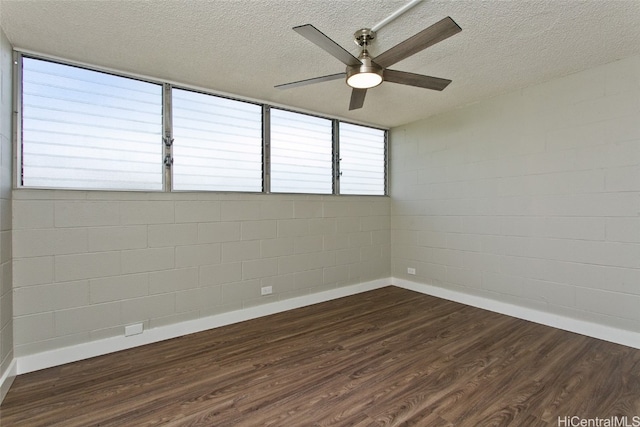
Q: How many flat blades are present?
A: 5